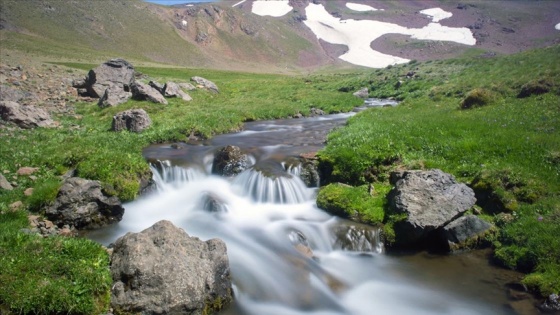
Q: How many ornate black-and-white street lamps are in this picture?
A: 0